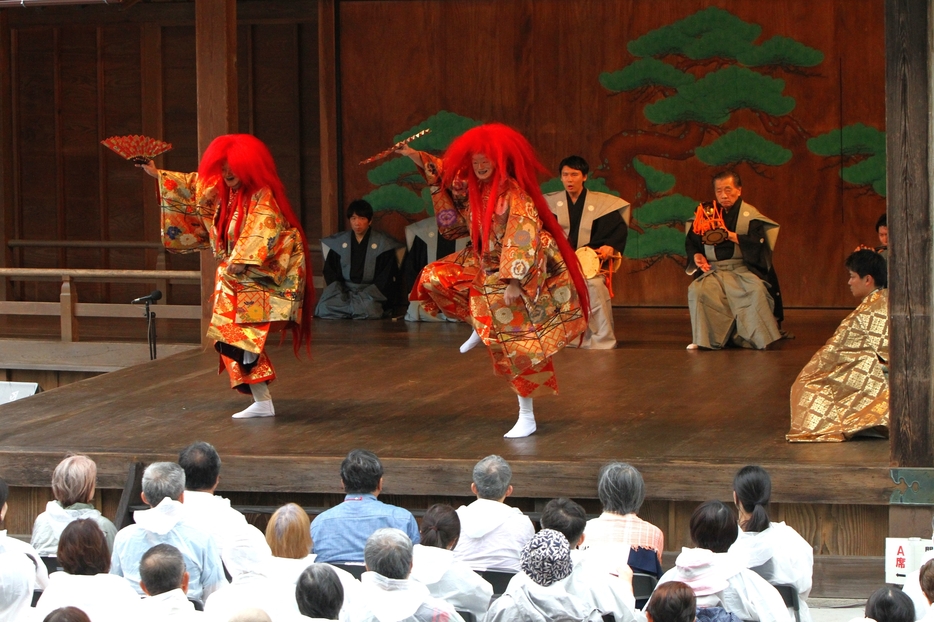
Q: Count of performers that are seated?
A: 6